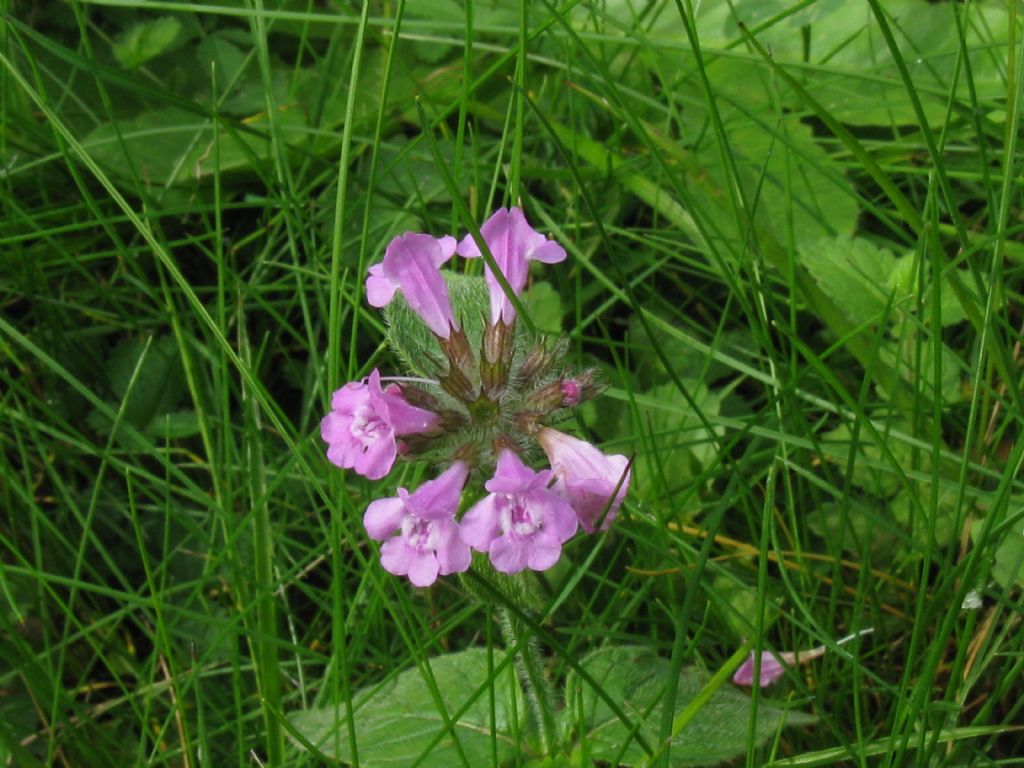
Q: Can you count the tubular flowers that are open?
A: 6